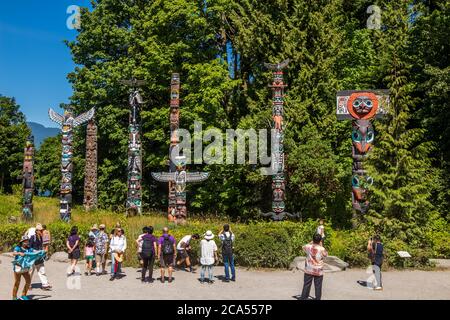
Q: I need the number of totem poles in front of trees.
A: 8